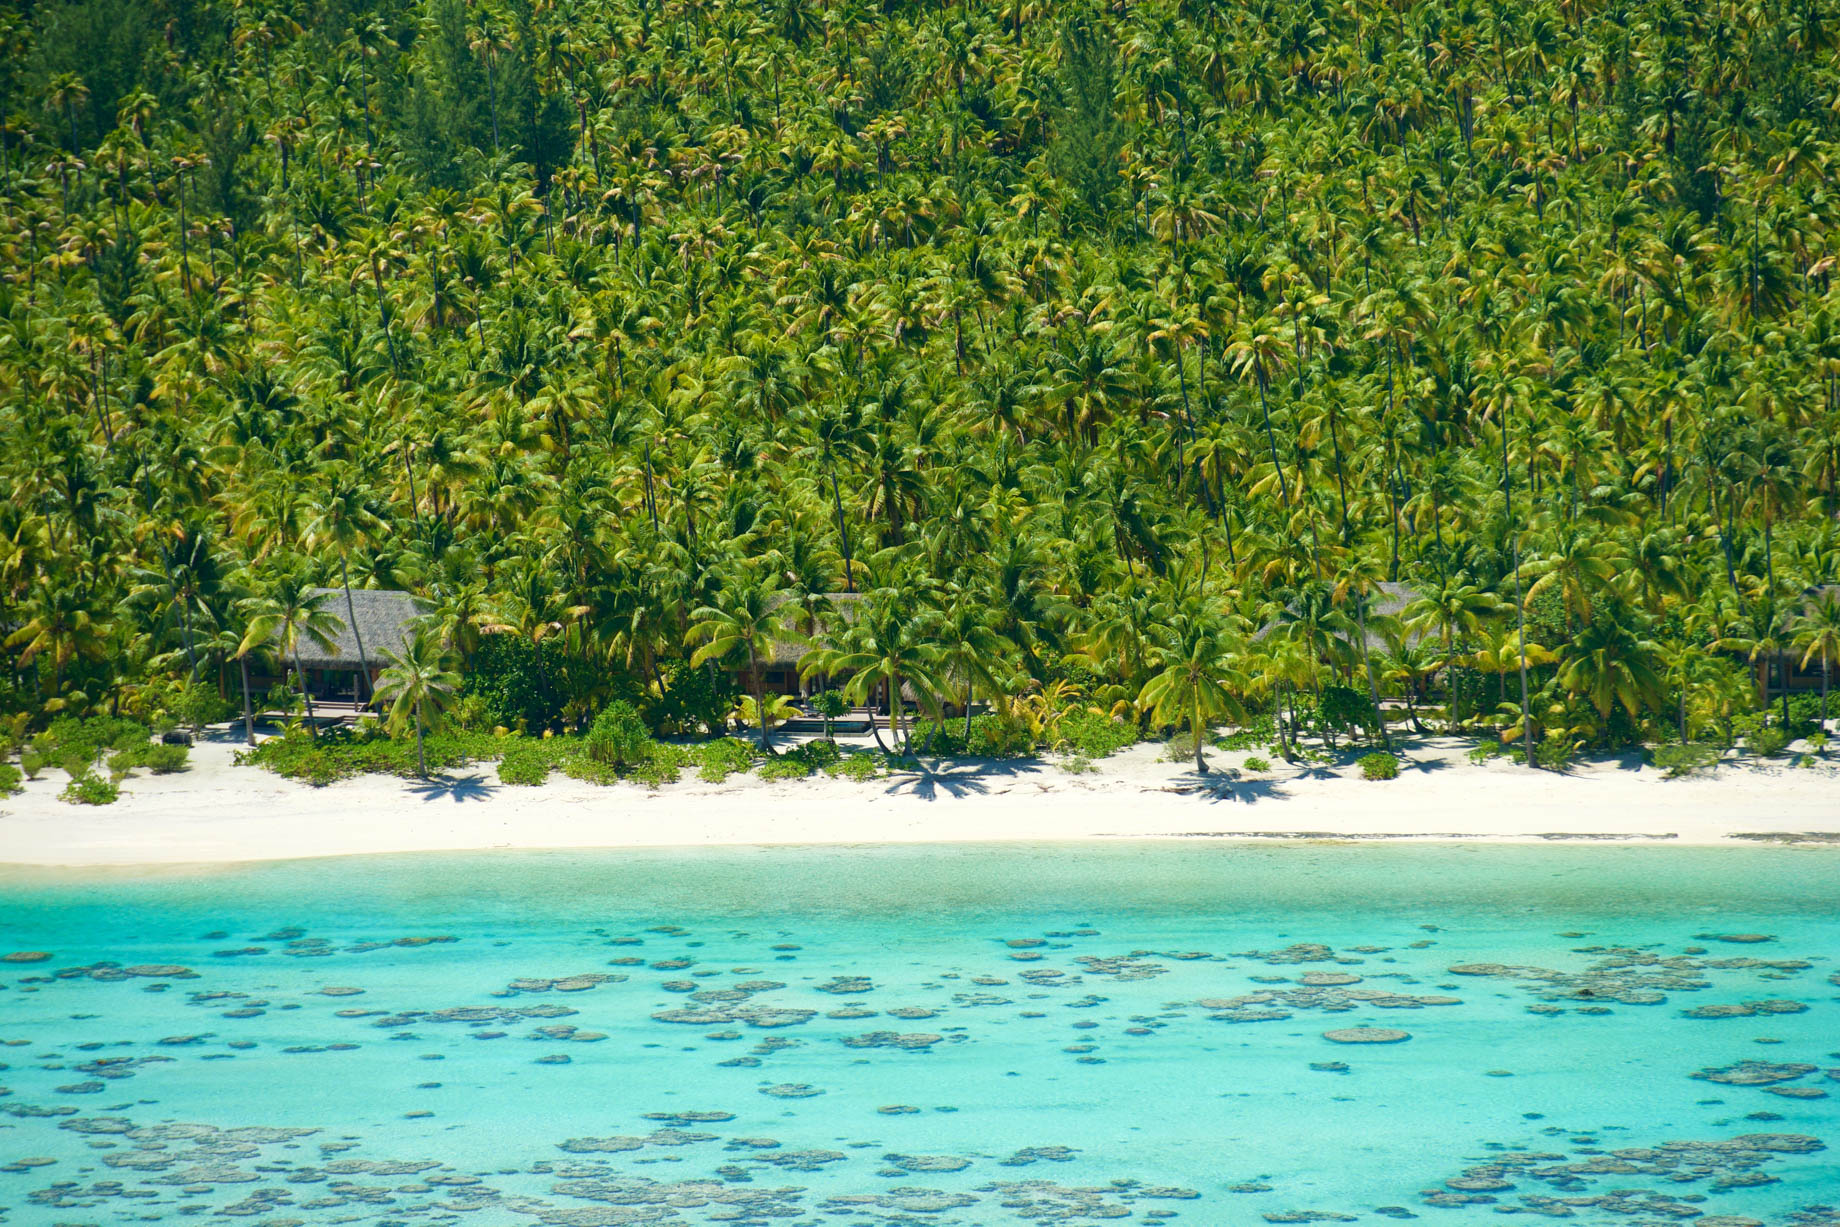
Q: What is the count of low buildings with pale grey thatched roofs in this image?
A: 4